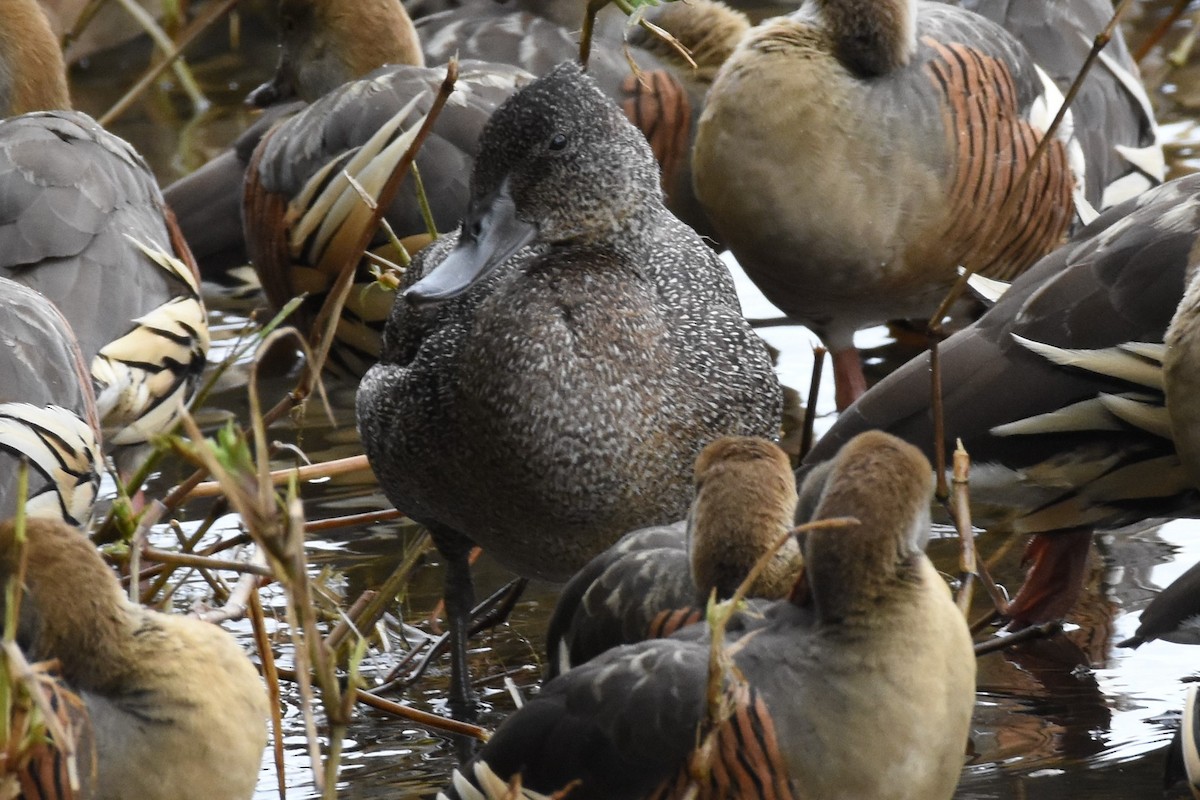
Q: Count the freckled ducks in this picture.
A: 1